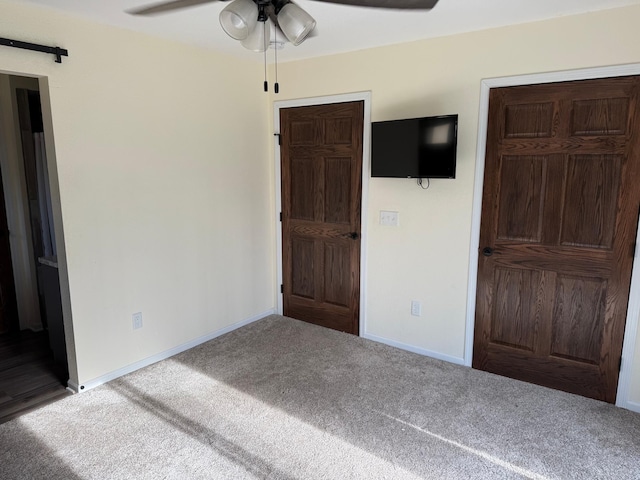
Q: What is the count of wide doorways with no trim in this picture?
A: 1